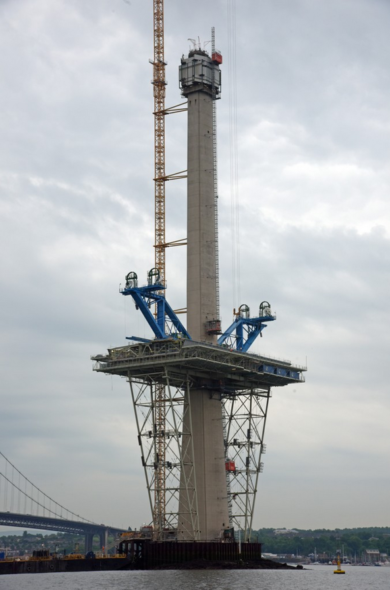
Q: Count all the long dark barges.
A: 1